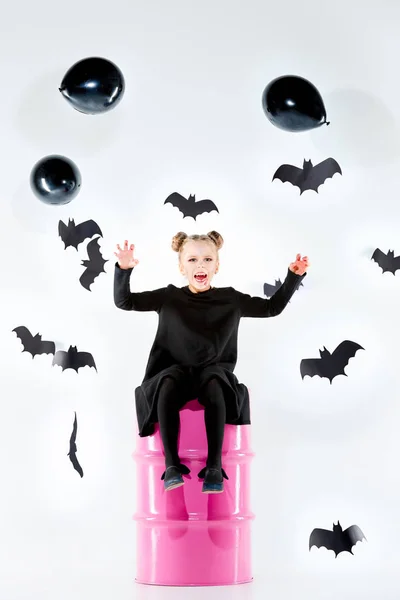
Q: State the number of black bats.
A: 11